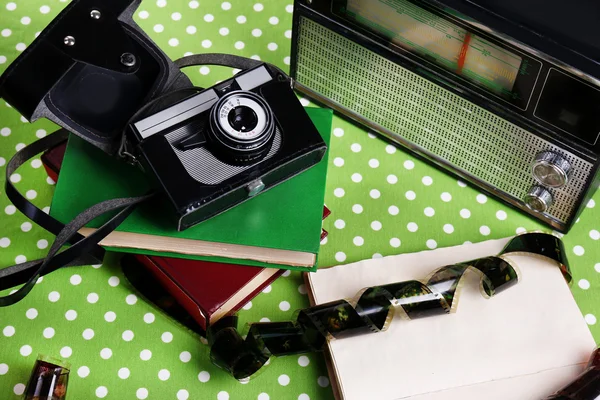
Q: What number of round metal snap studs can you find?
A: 3